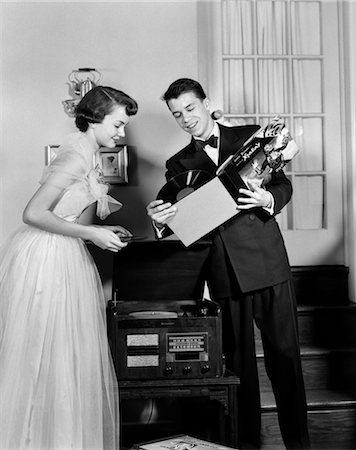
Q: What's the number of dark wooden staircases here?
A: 1